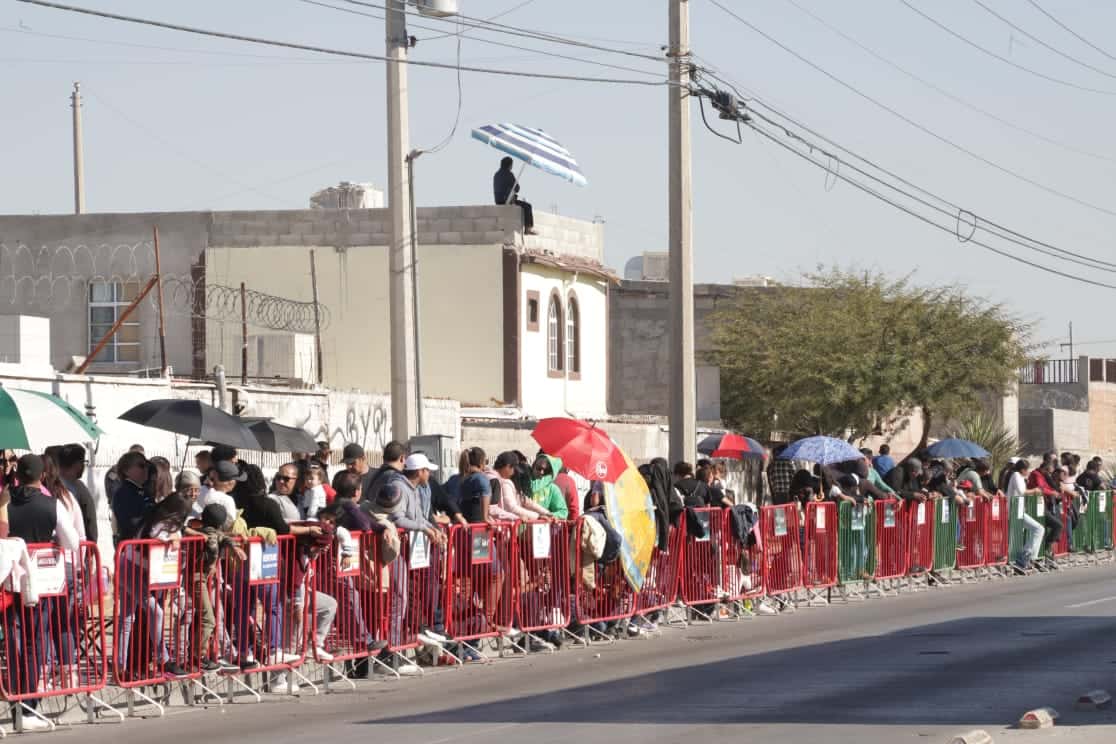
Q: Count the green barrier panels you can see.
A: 6